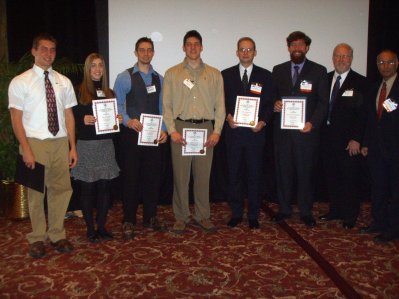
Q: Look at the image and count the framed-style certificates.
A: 5